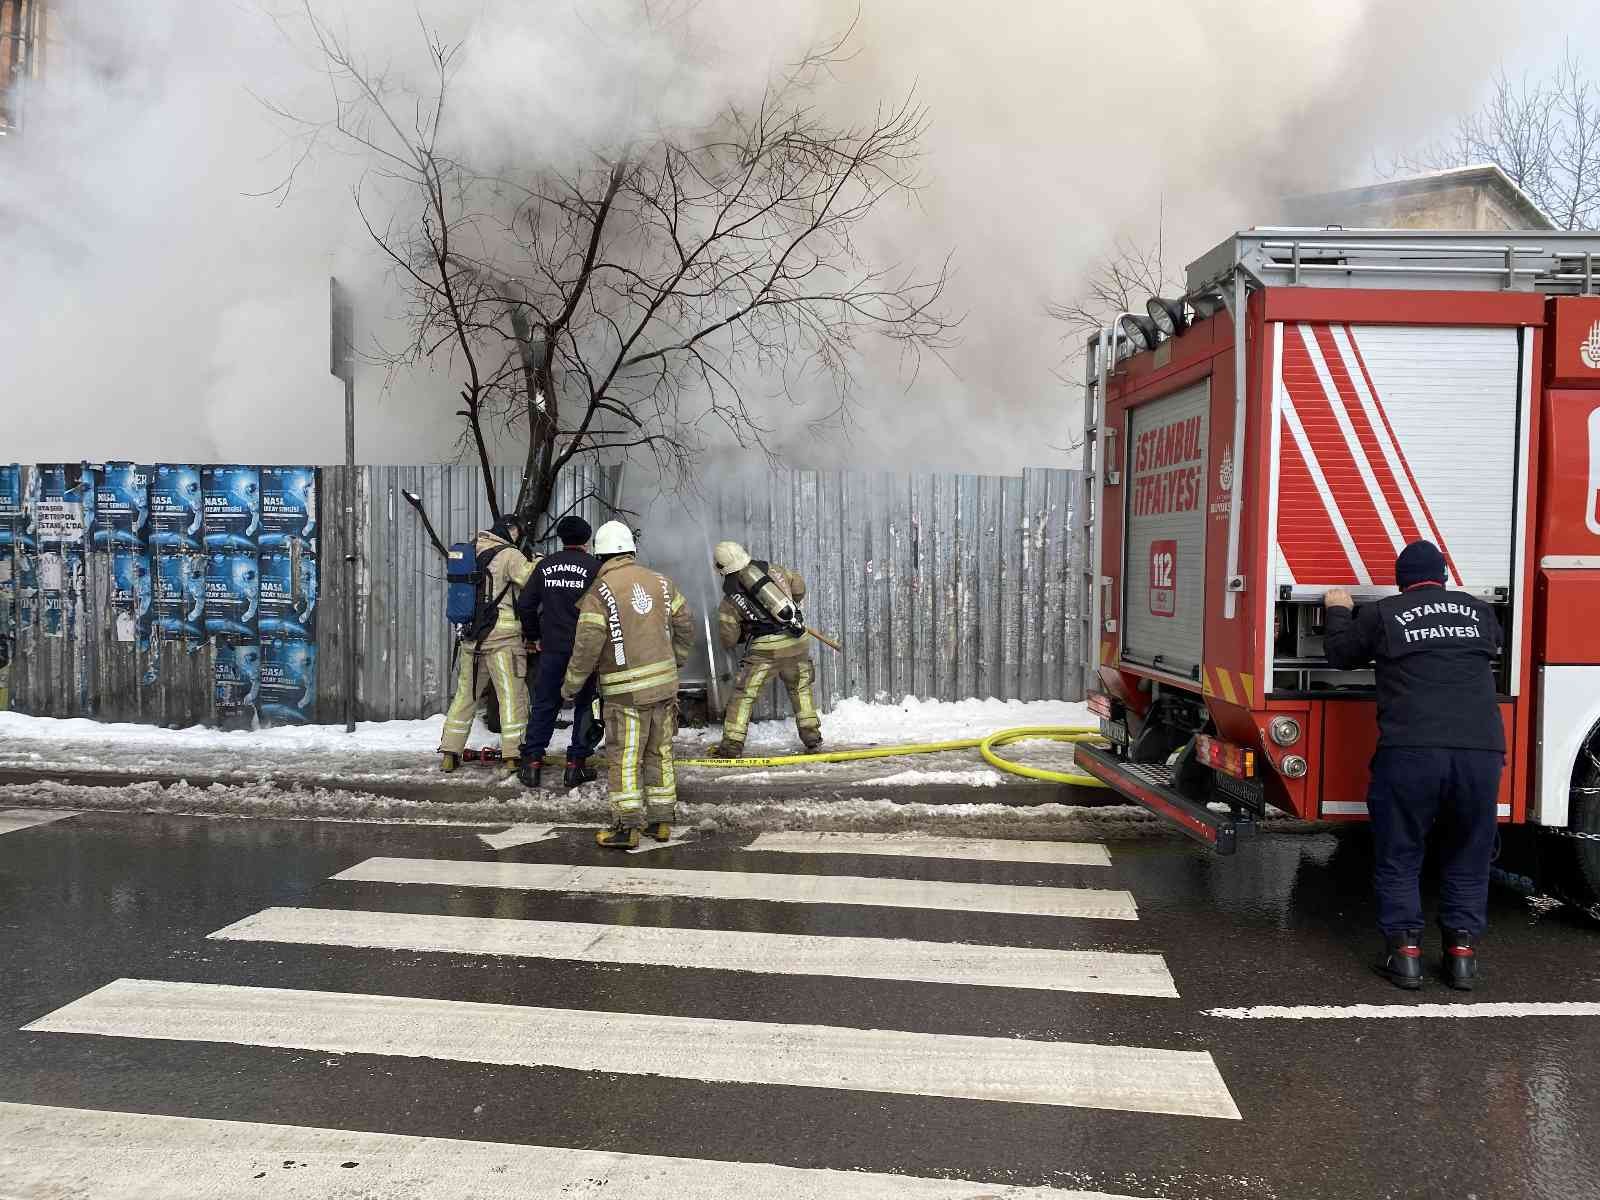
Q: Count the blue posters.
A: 12